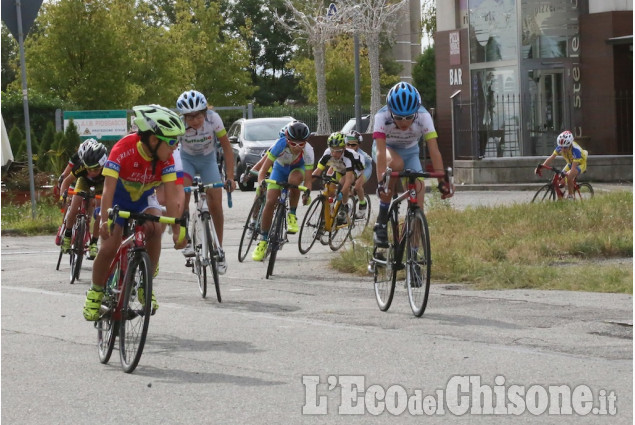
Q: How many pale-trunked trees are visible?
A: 2